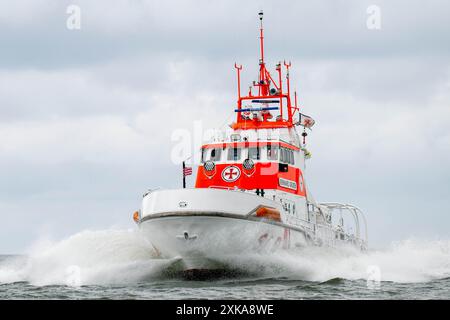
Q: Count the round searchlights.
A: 2